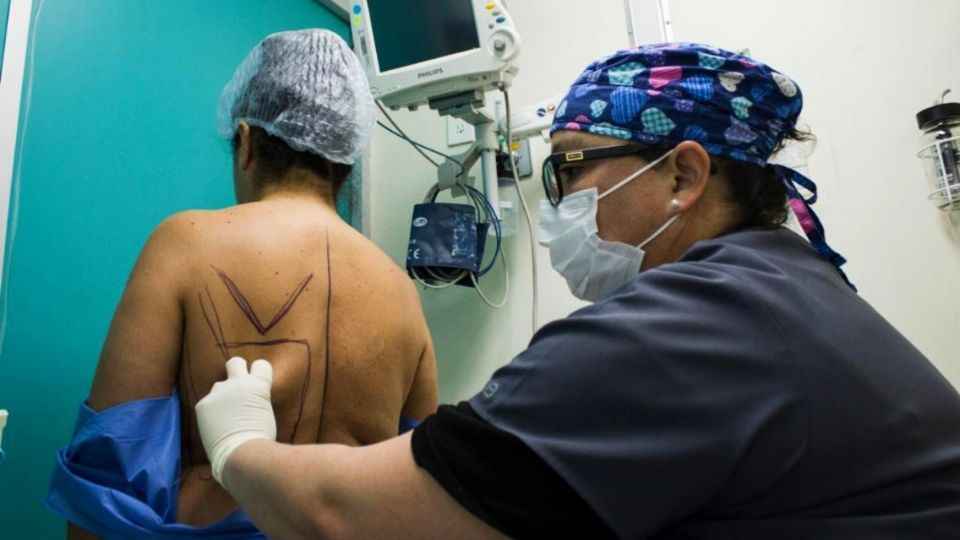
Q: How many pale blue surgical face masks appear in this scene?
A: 1